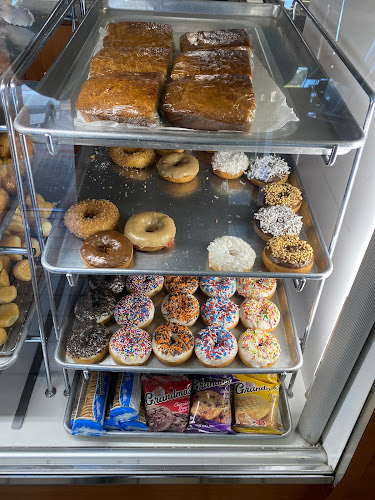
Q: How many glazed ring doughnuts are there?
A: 3